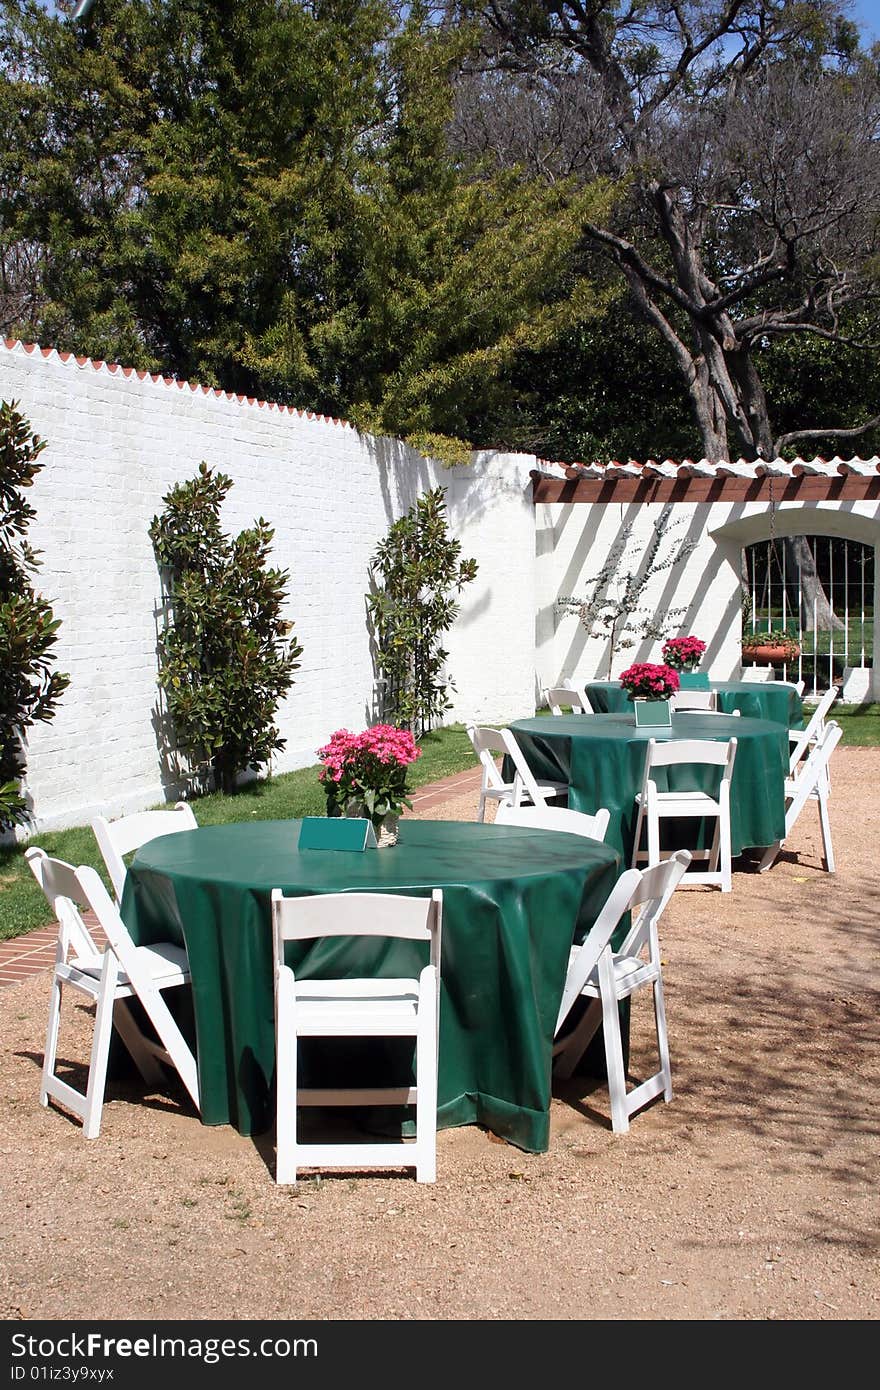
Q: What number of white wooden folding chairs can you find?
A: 14